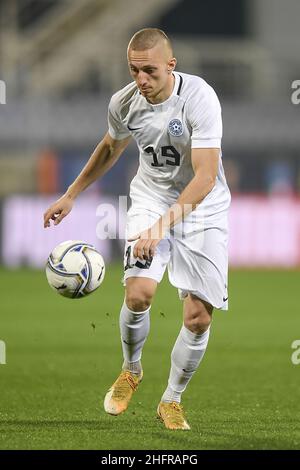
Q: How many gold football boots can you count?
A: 2